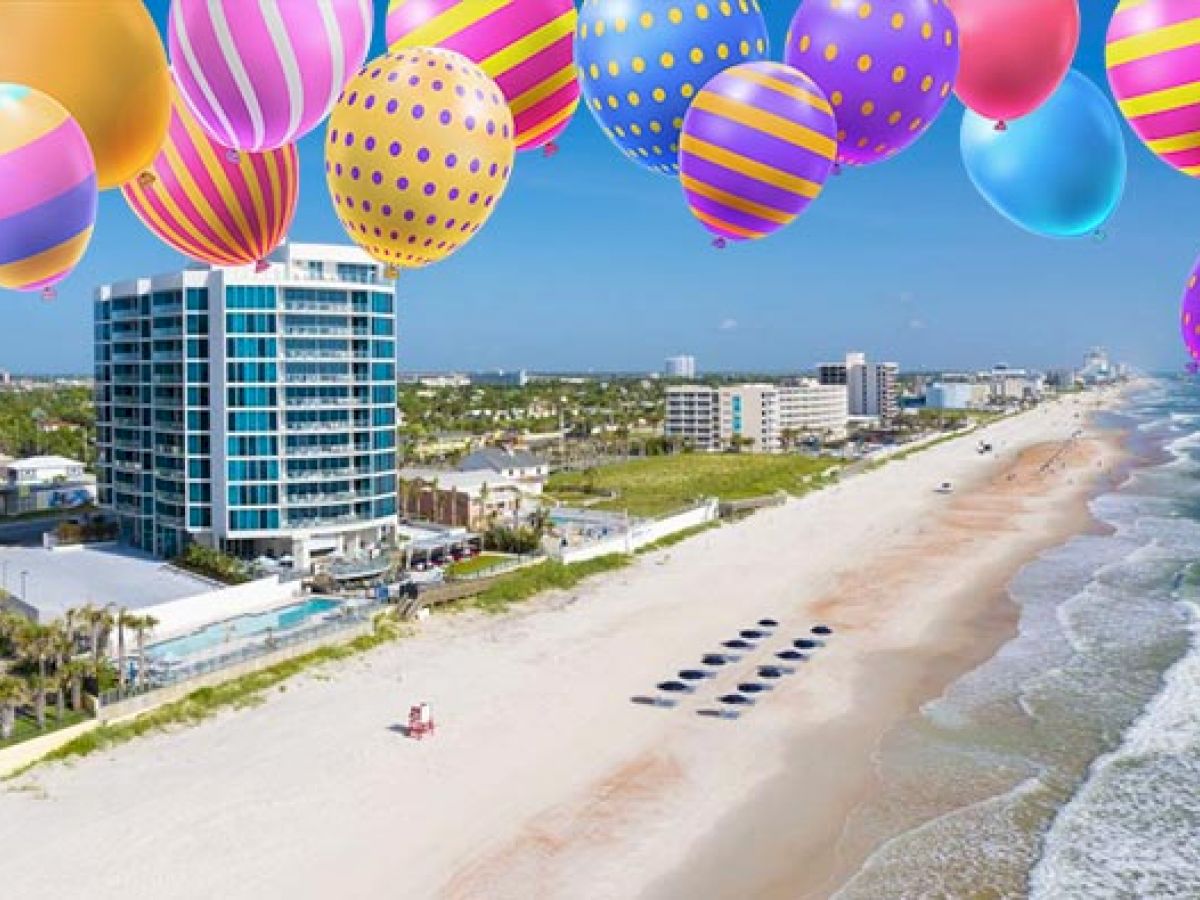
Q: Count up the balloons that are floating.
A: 13